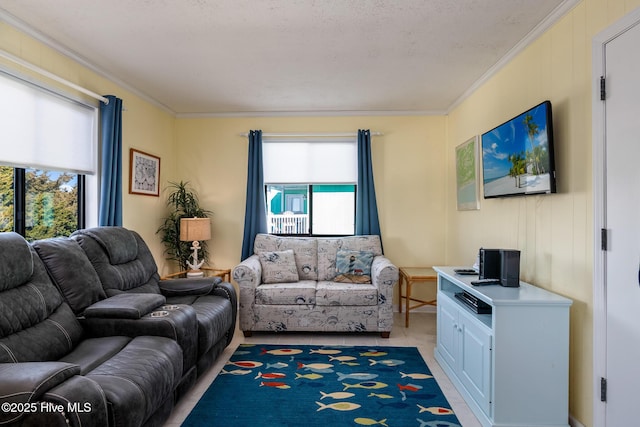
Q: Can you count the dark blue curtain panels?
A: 3